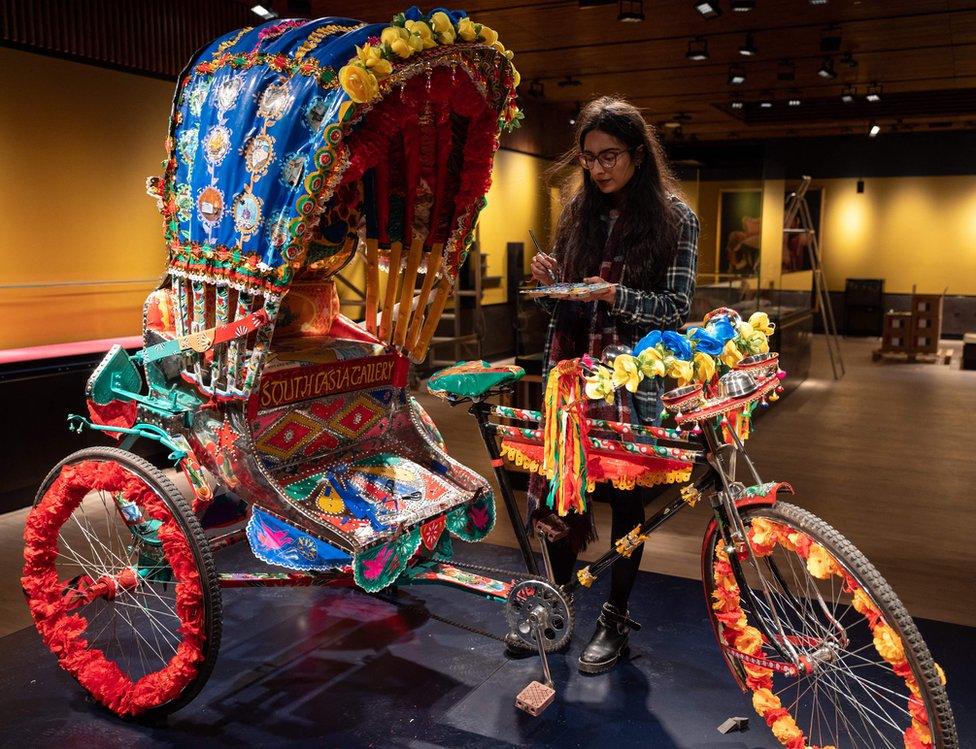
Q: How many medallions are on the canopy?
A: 12